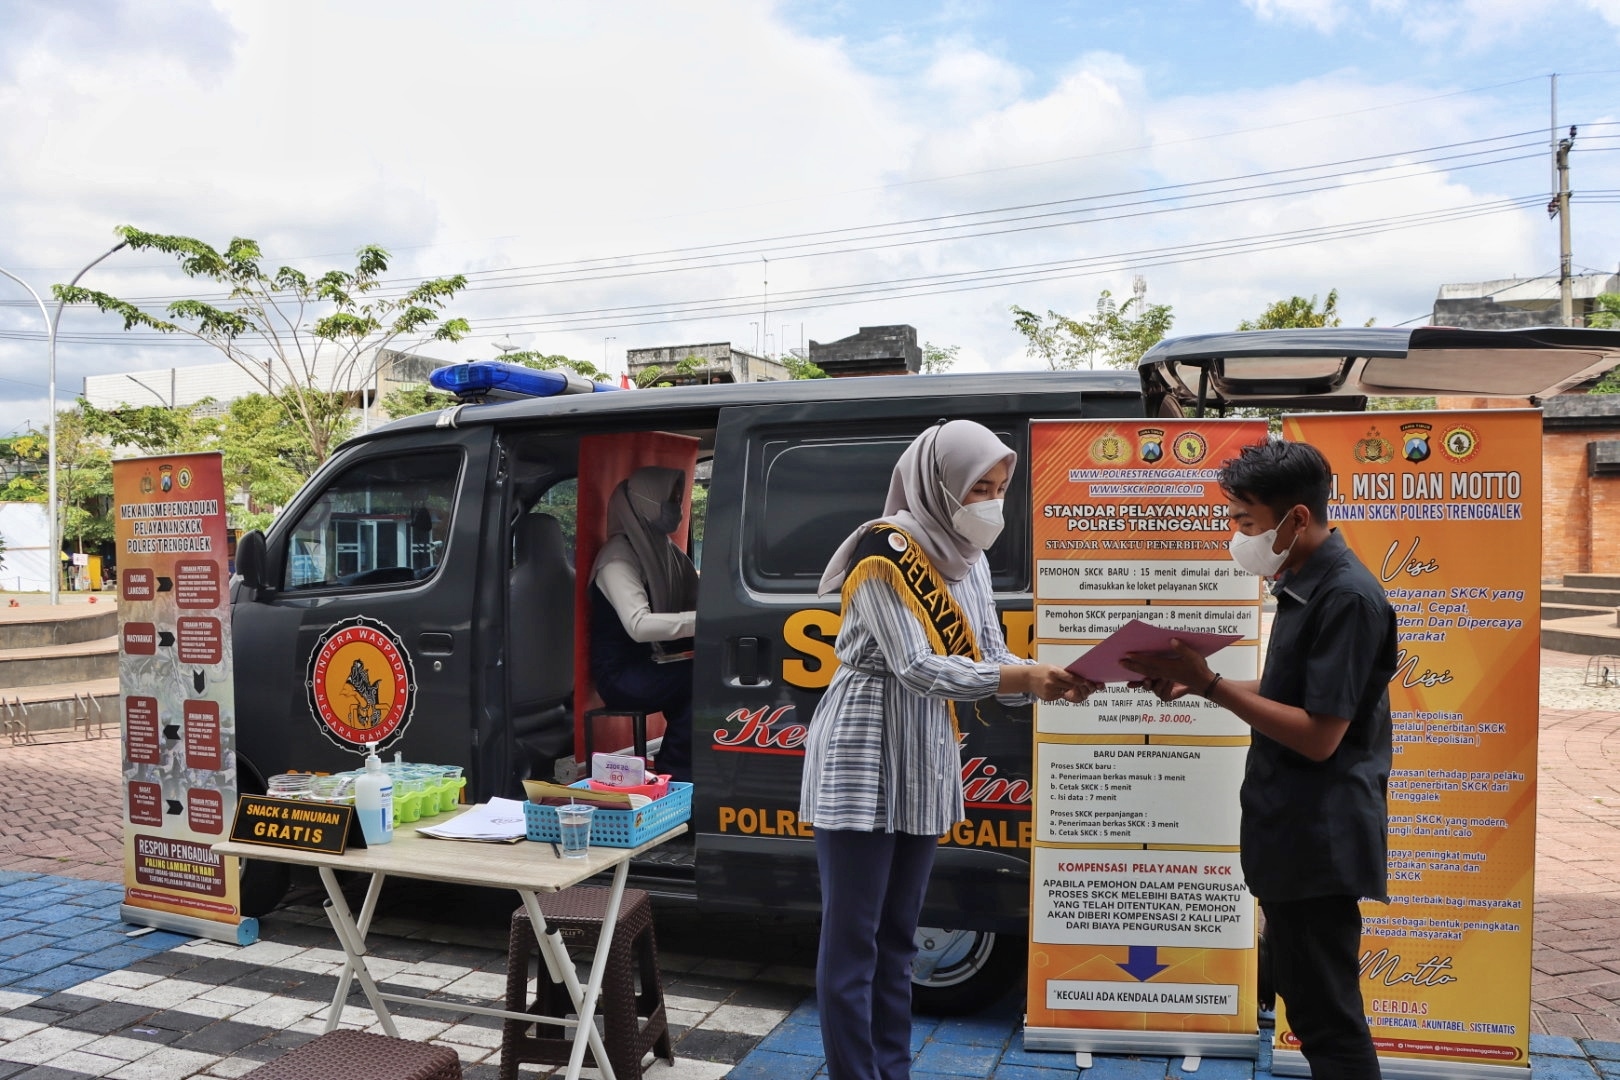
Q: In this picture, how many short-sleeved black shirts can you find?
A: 1